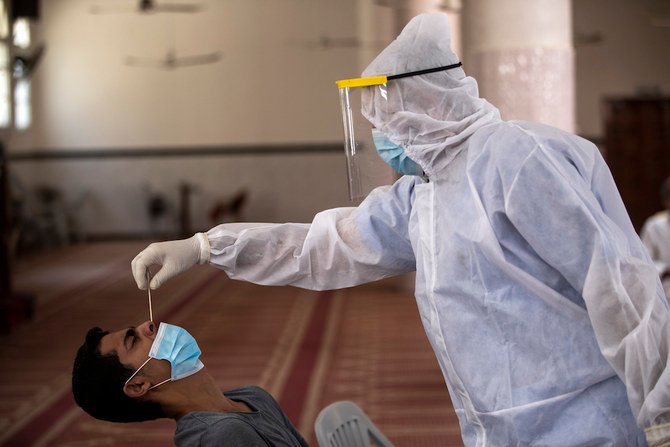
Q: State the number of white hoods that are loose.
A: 1